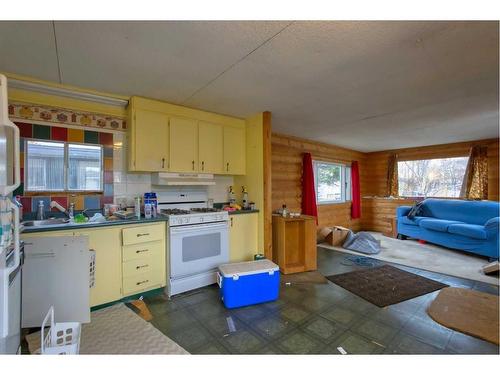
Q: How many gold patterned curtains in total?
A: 2